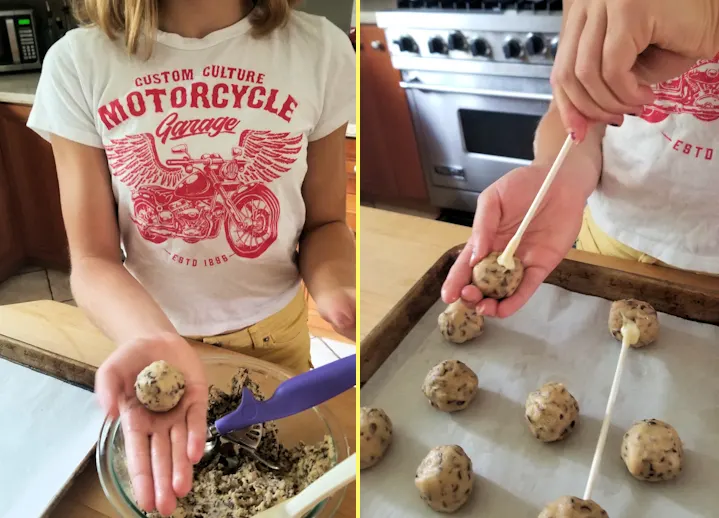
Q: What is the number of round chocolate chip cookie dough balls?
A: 10